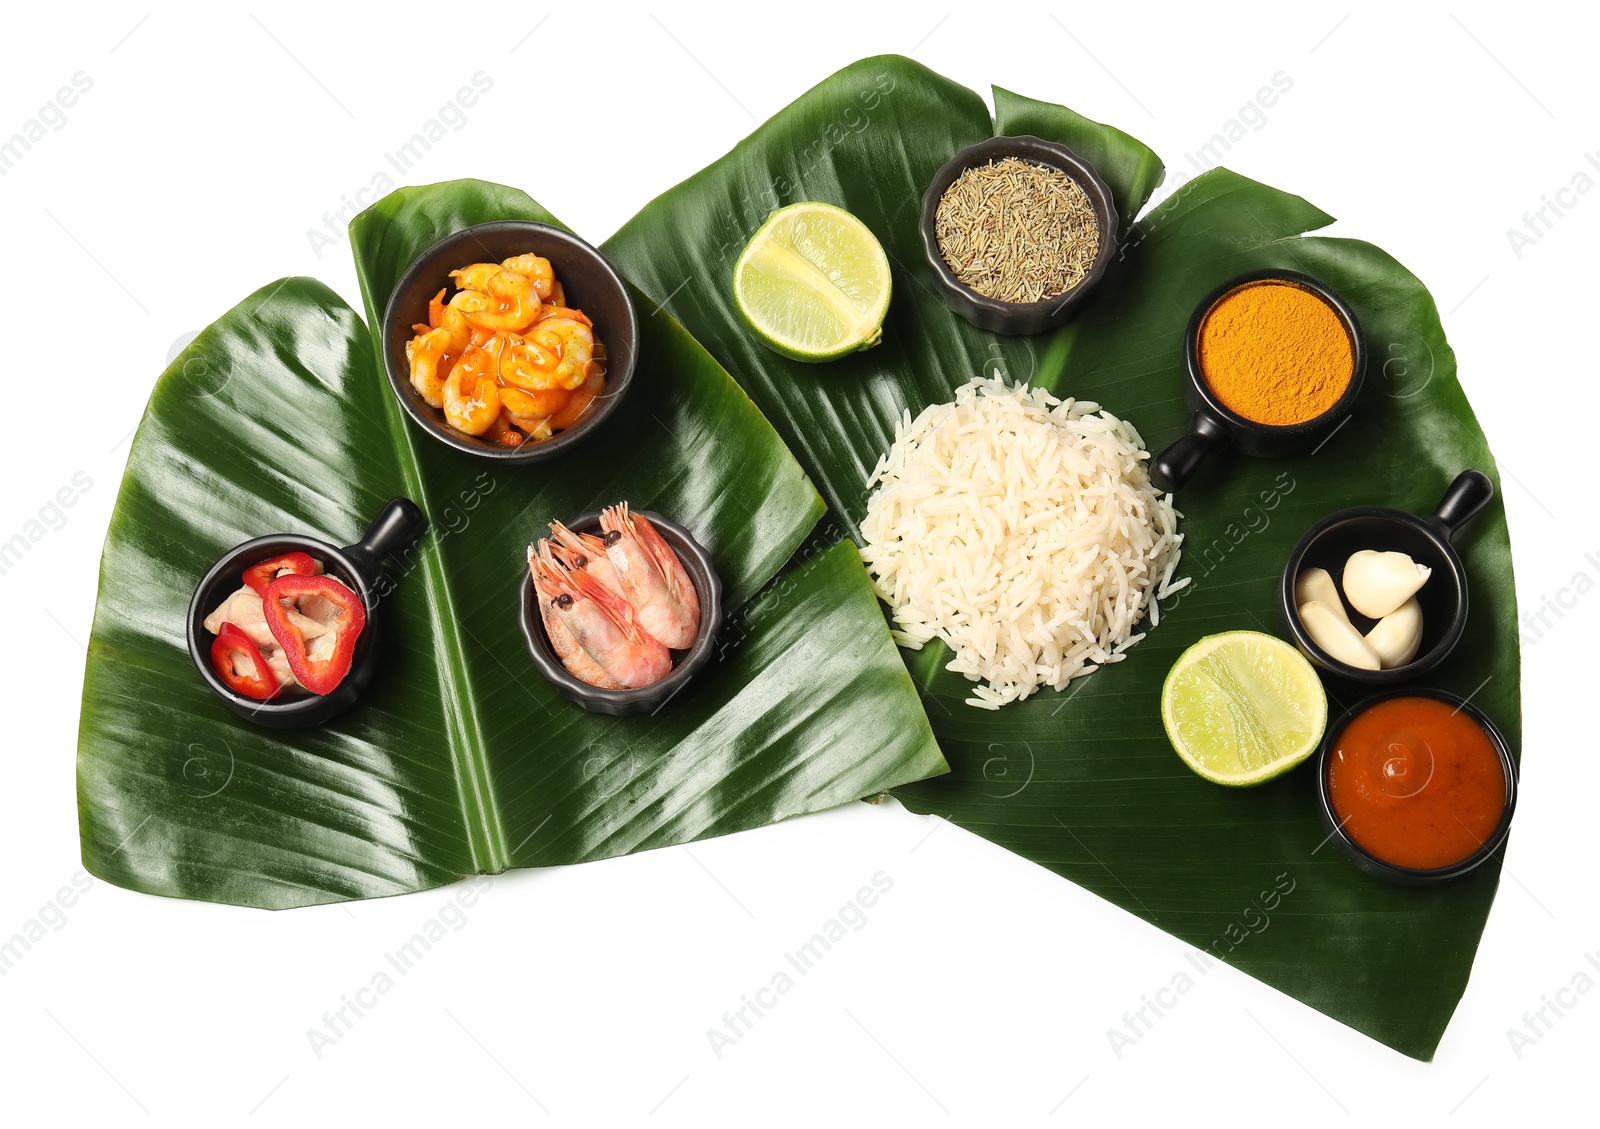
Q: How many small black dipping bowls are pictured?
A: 7